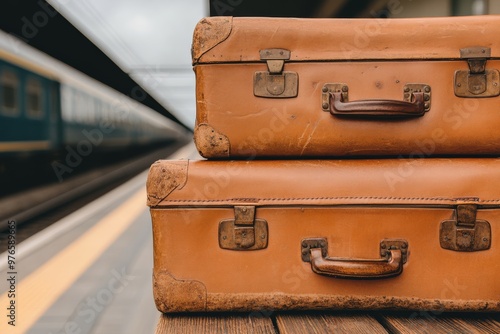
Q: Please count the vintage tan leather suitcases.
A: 2